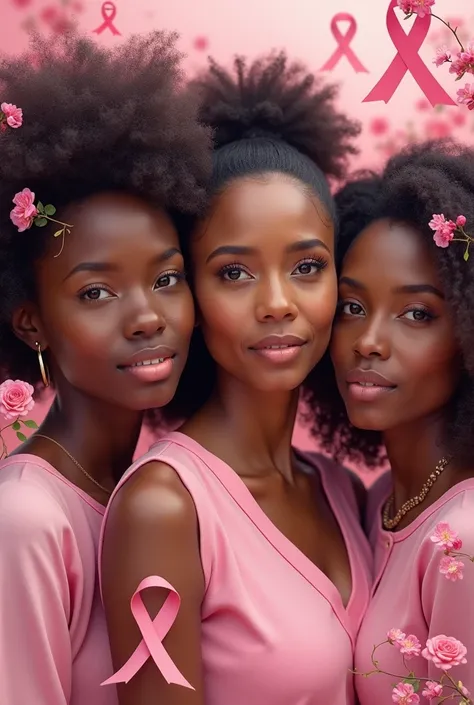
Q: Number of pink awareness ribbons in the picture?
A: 4